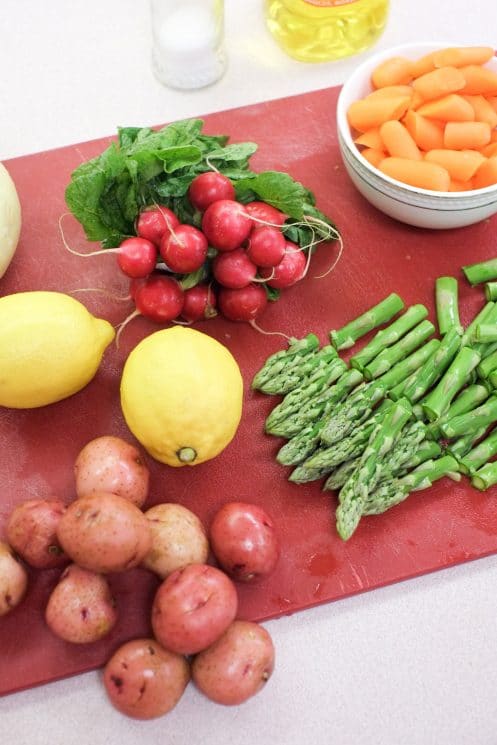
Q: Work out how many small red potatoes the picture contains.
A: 10